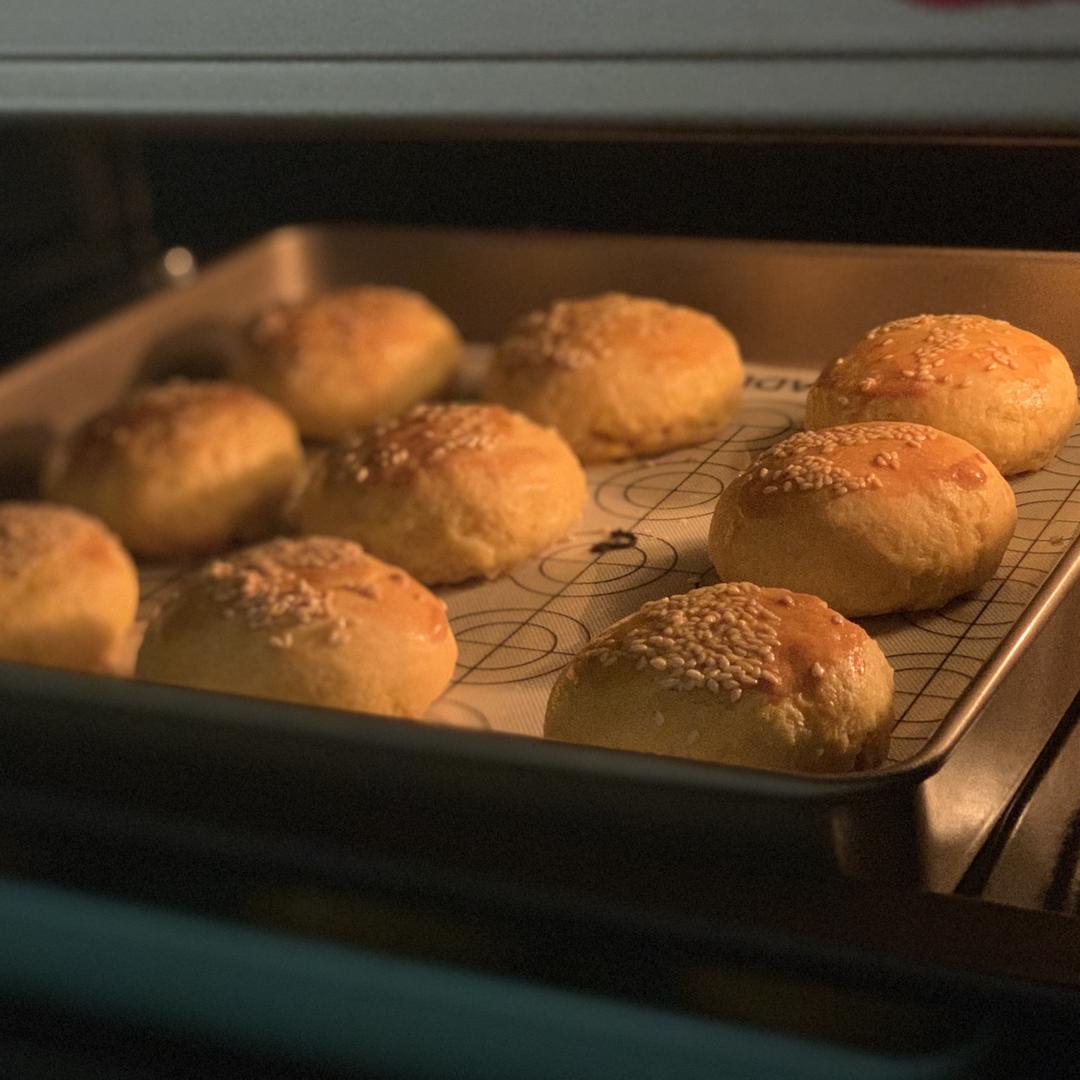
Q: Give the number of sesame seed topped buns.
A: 9